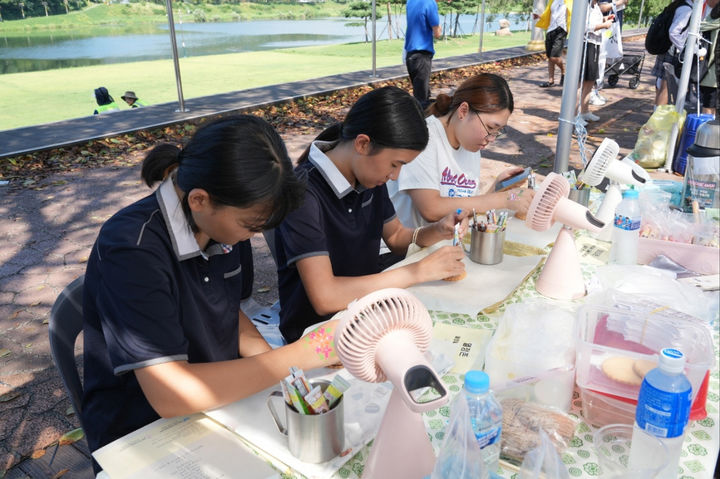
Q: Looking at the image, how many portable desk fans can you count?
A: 3